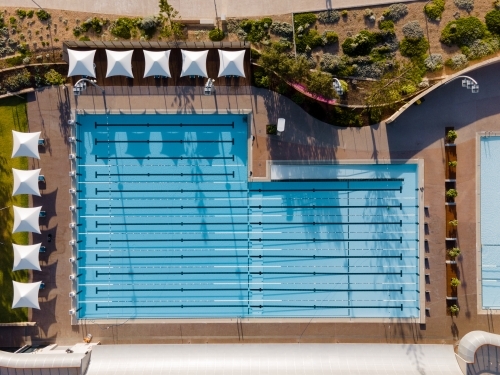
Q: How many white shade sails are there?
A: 10